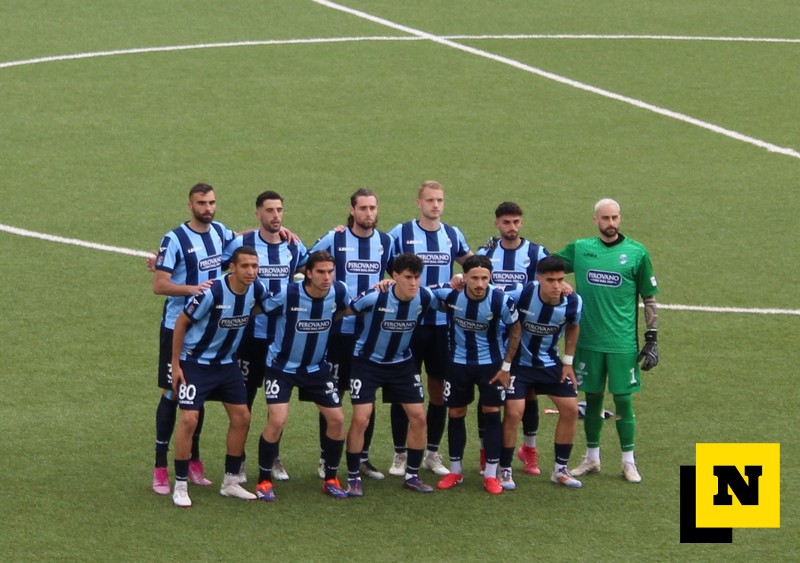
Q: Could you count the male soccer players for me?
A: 11